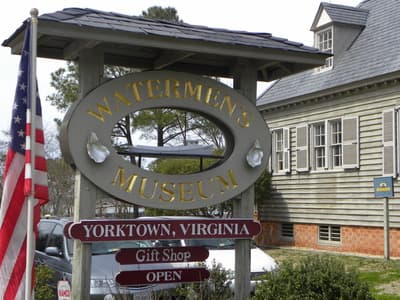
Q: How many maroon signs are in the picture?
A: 3